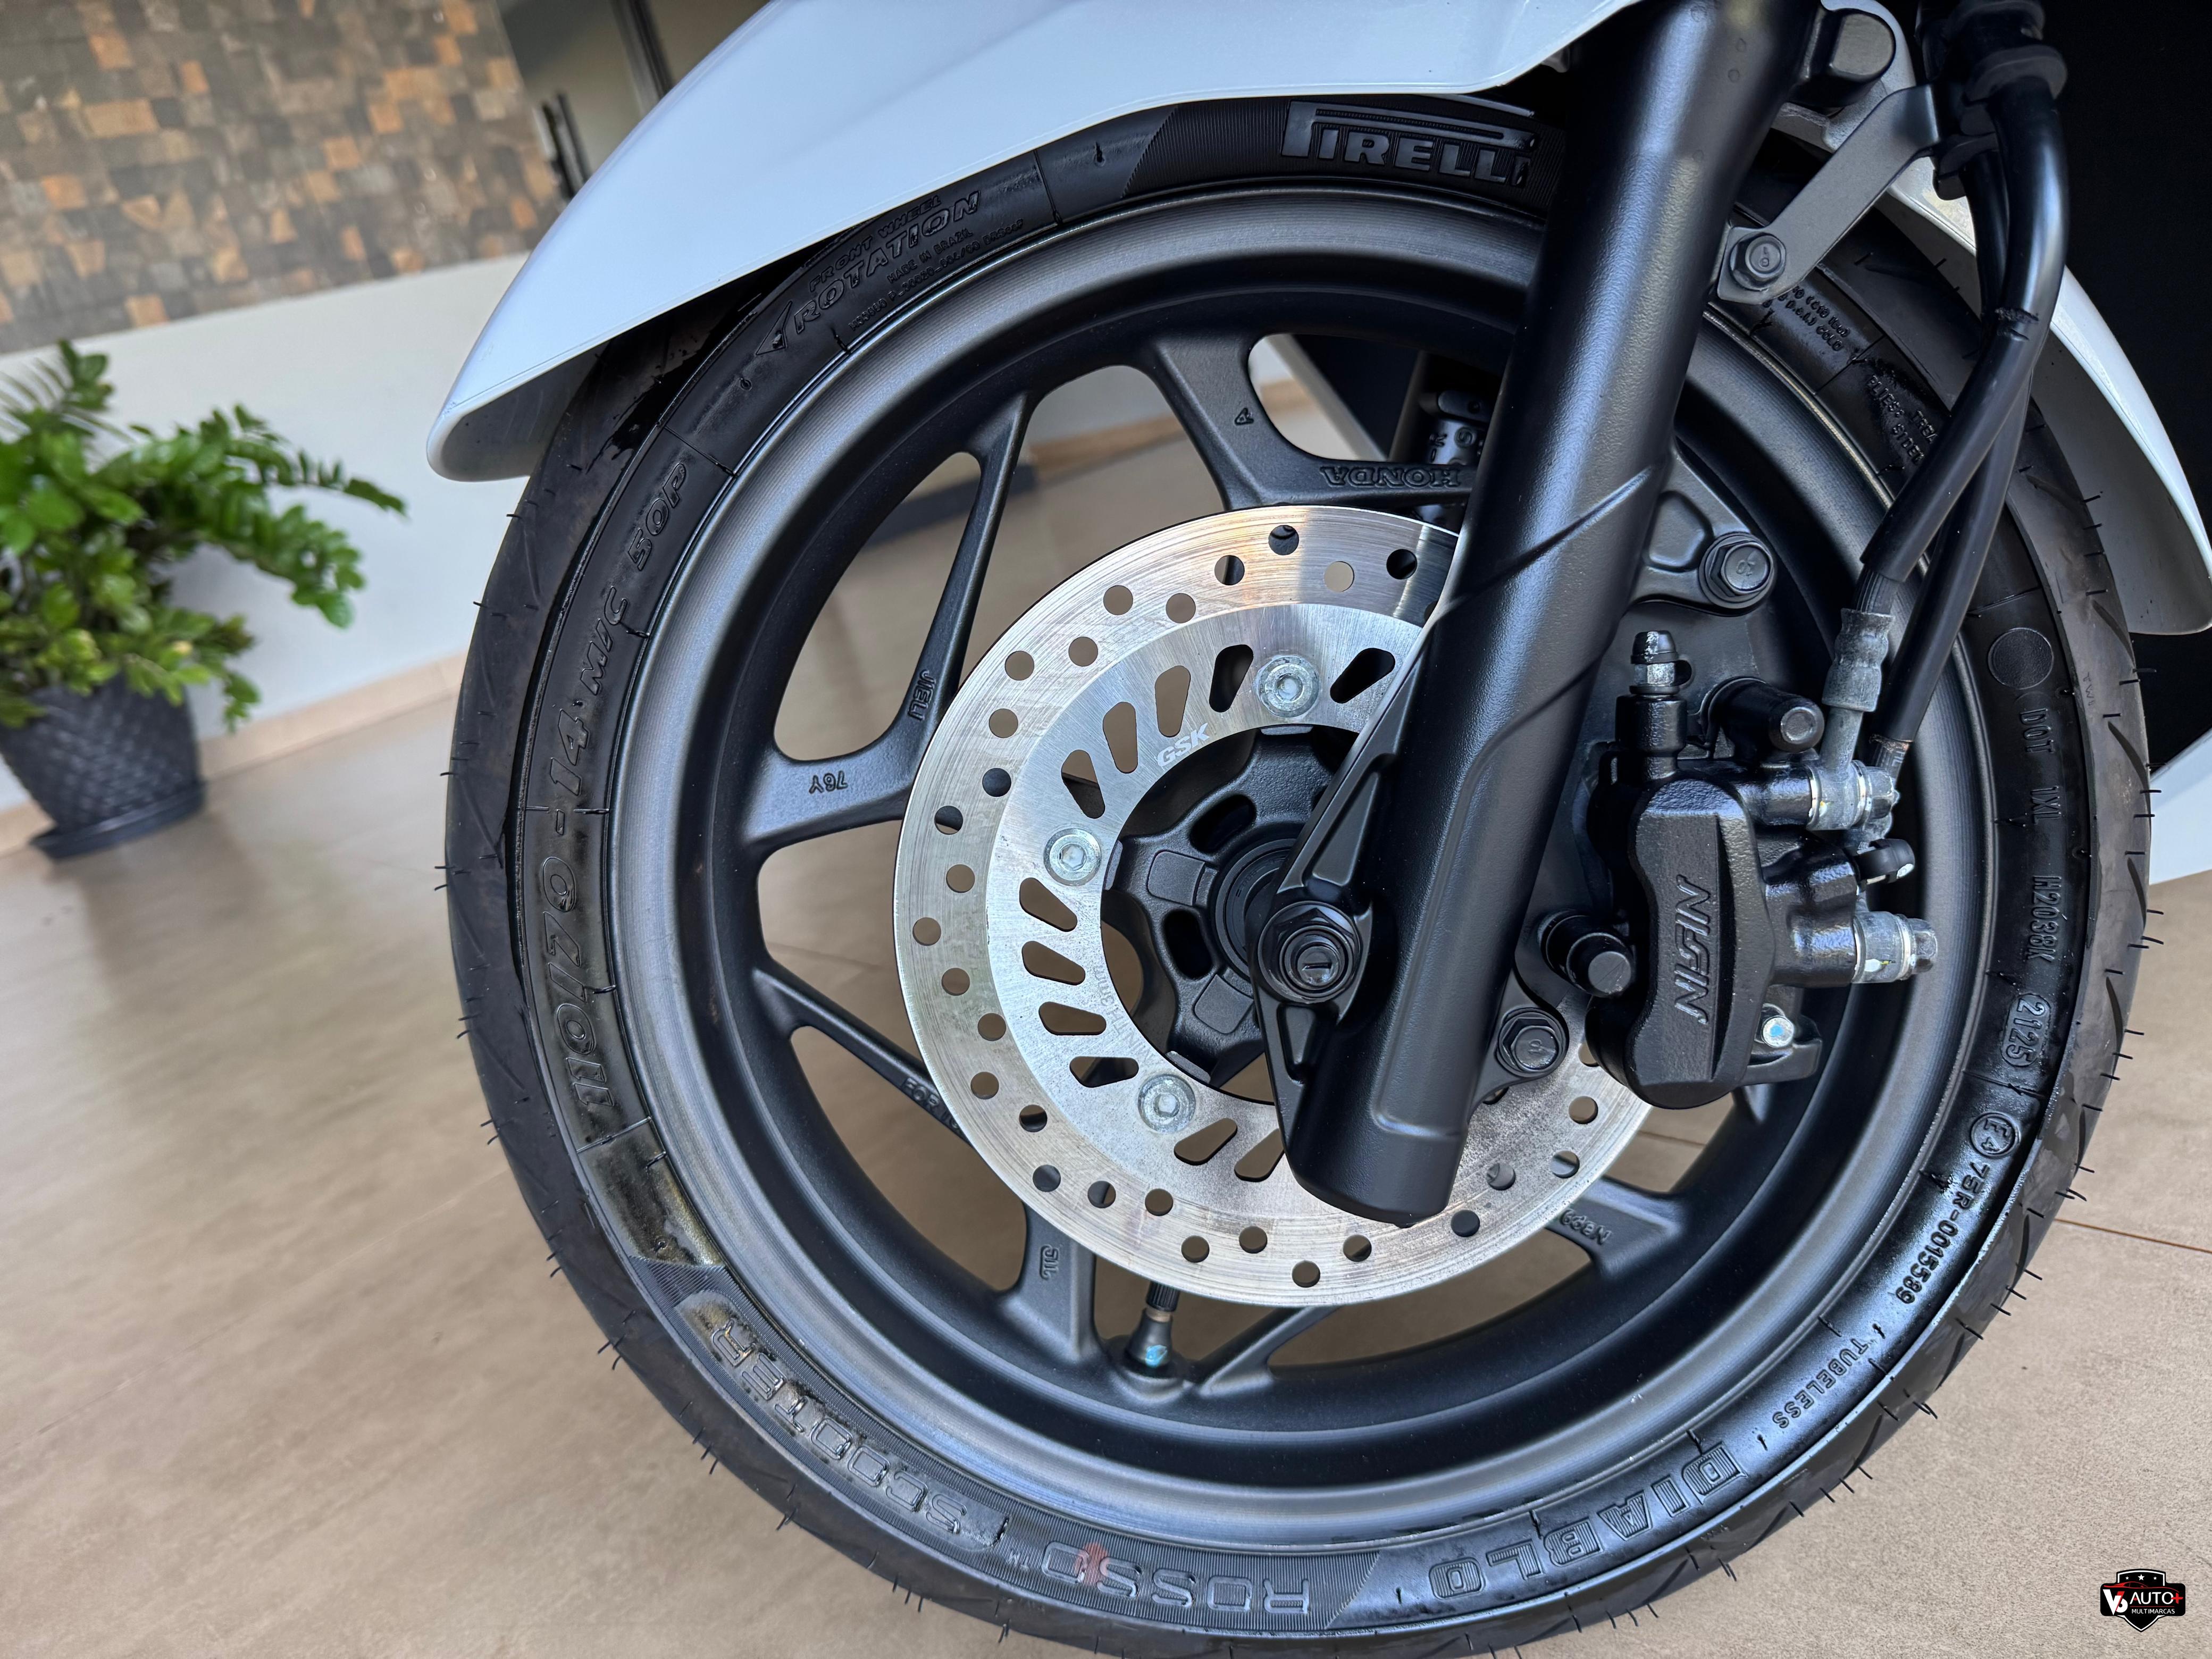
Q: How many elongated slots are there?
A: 11